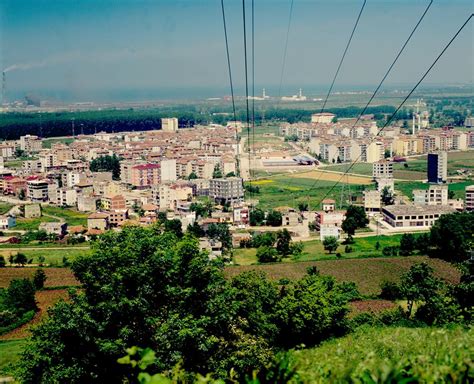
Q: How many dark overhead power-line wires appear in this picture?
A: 7